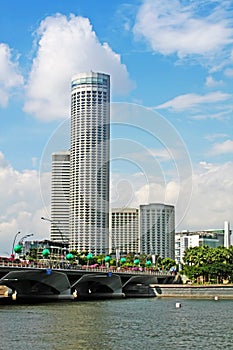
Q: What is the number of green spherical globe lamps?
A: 8